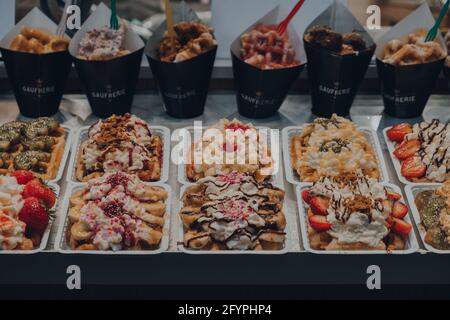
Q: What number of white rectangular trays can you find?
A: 10